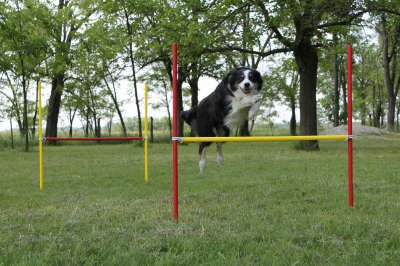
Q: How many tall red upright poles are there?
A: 2